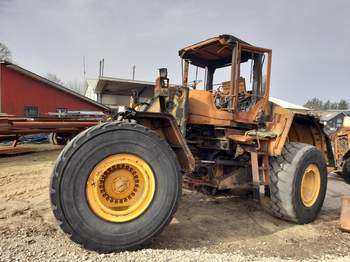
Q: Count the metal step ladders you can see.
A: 1